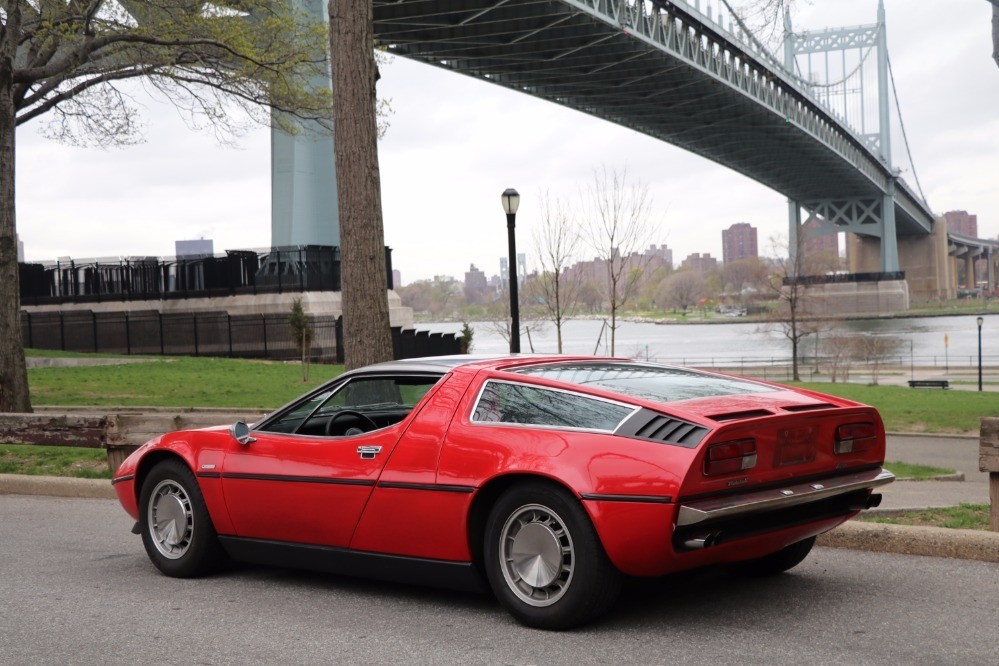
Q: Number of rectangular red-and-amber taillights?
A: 2